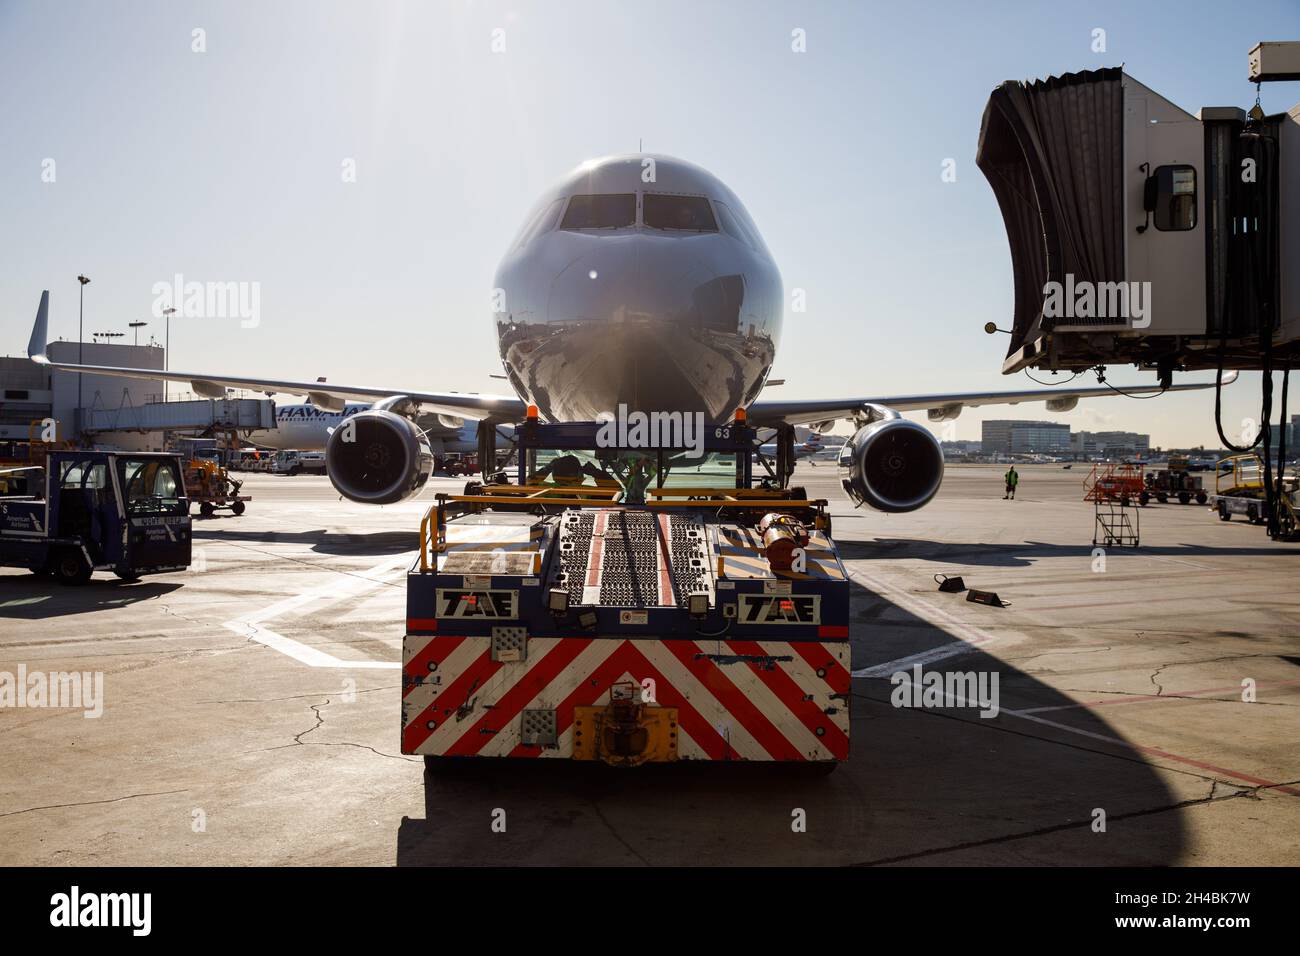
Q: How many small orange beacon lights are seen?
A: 2